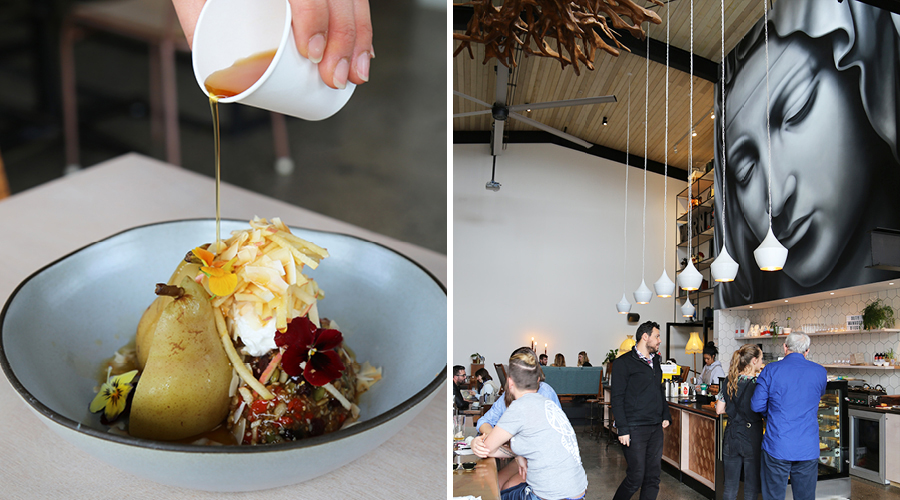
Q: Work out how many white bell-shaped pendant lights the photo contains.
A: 7